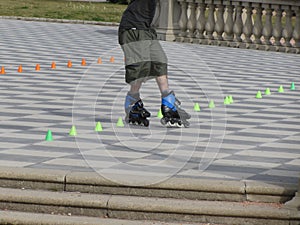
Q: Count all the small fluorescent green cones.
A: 13